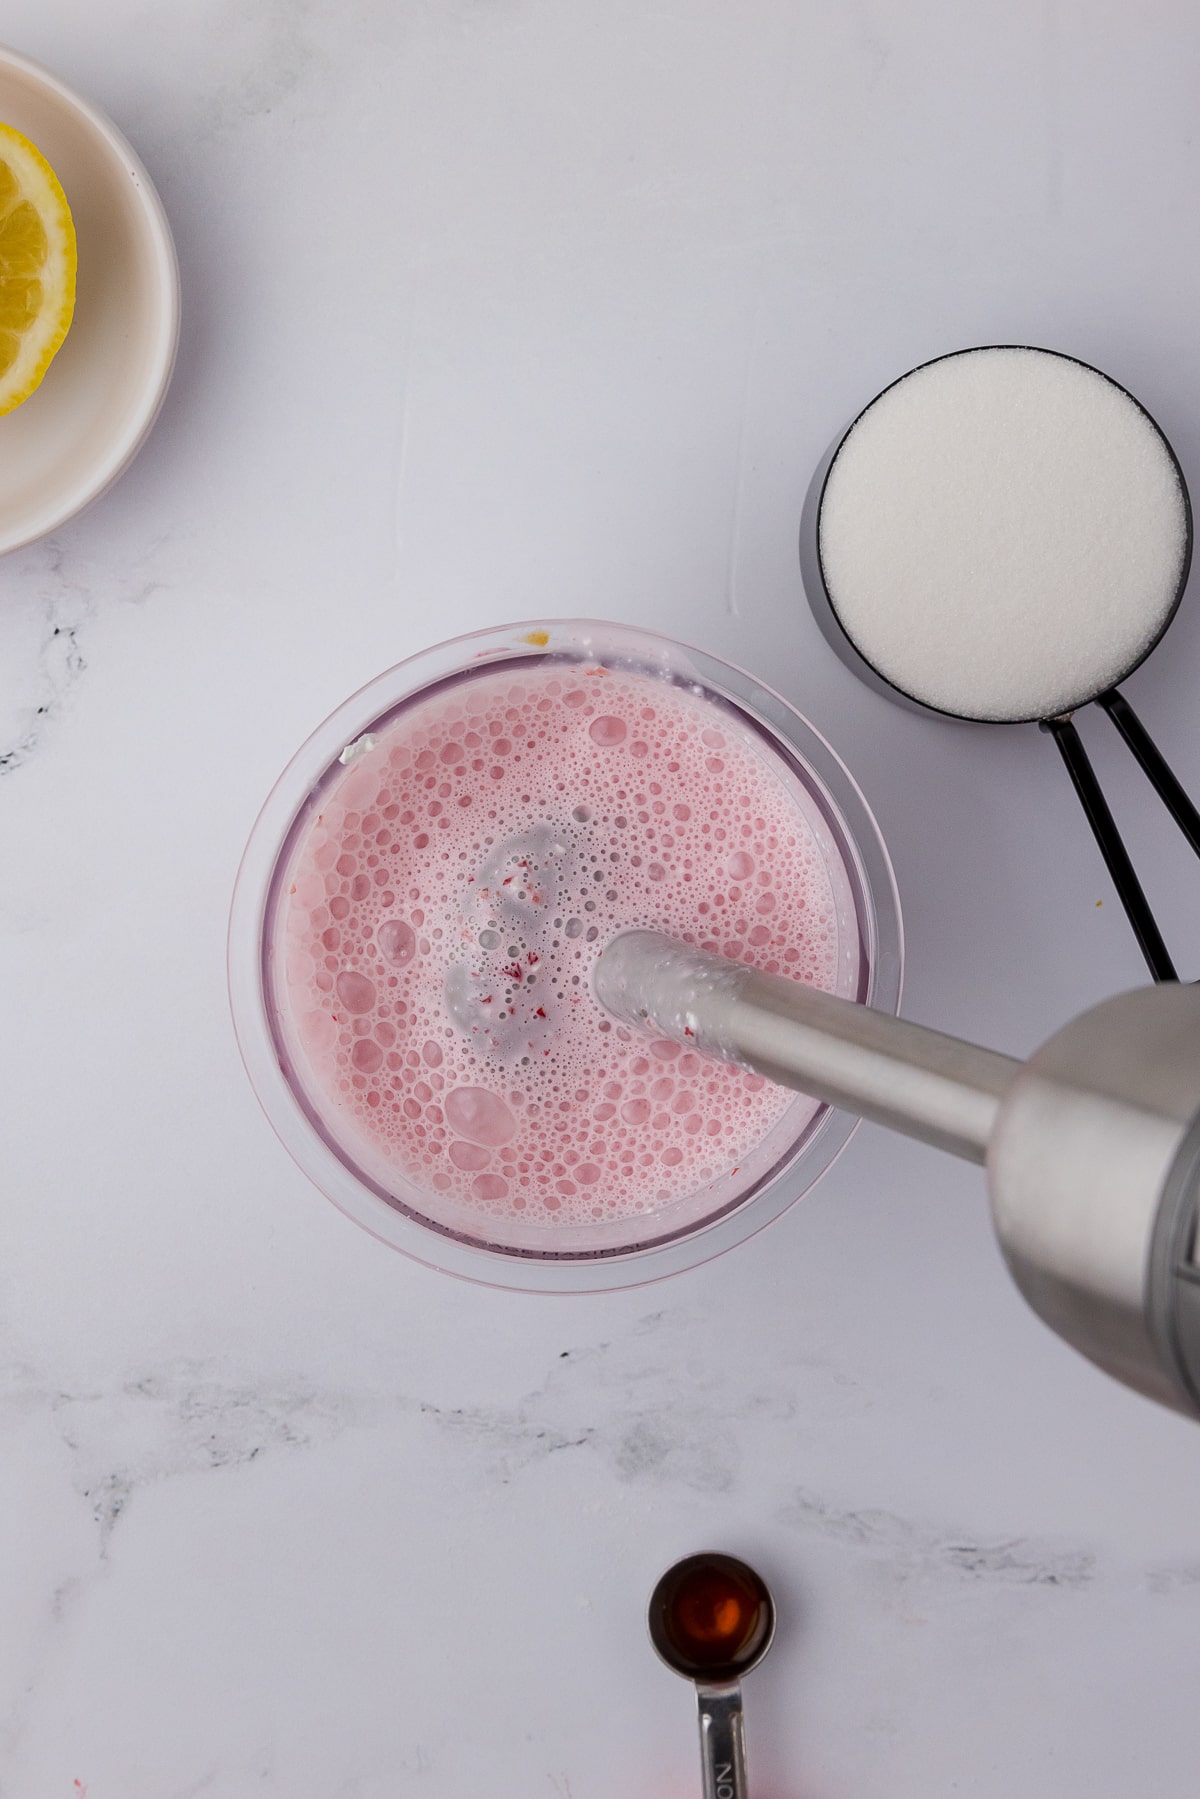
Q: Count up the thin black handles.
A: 2